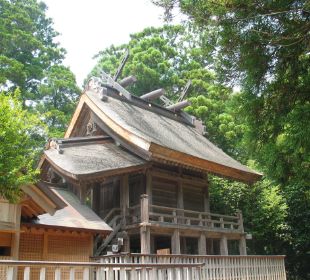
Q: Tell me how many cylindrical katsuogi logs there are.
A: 3